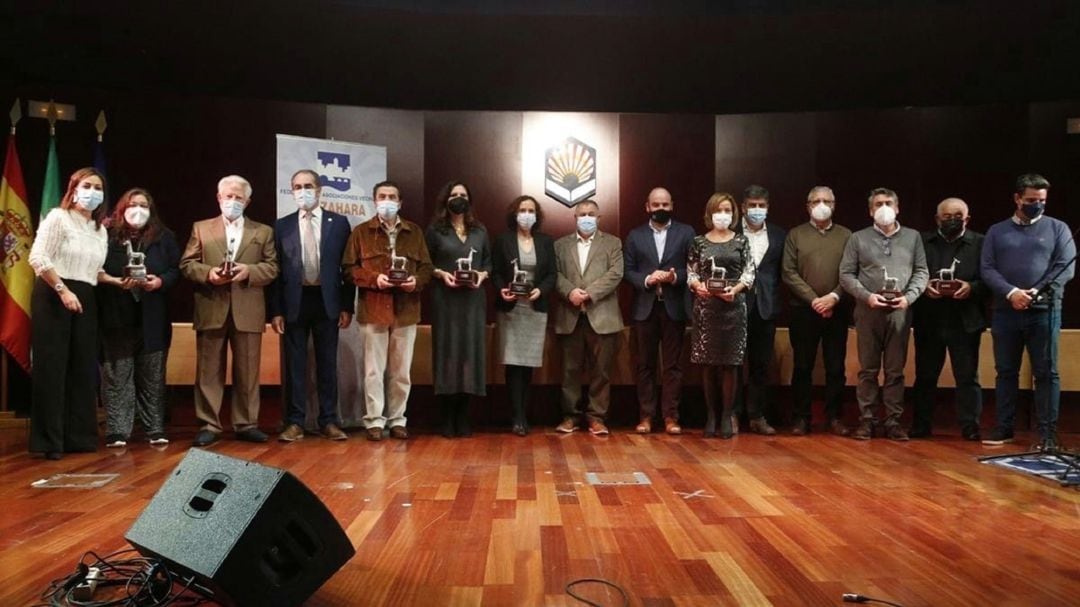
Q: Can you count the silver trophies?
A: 8